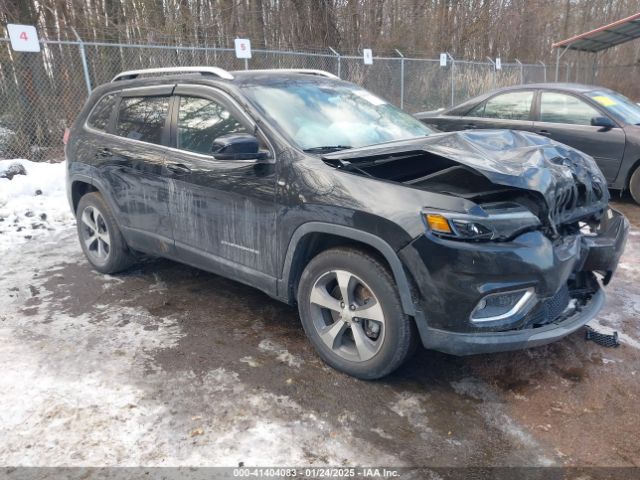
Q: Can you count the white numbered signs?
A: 5